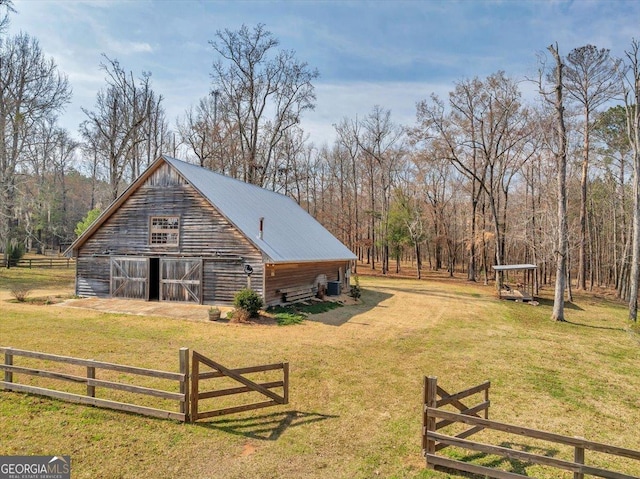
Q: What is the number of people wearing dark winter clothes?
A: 0